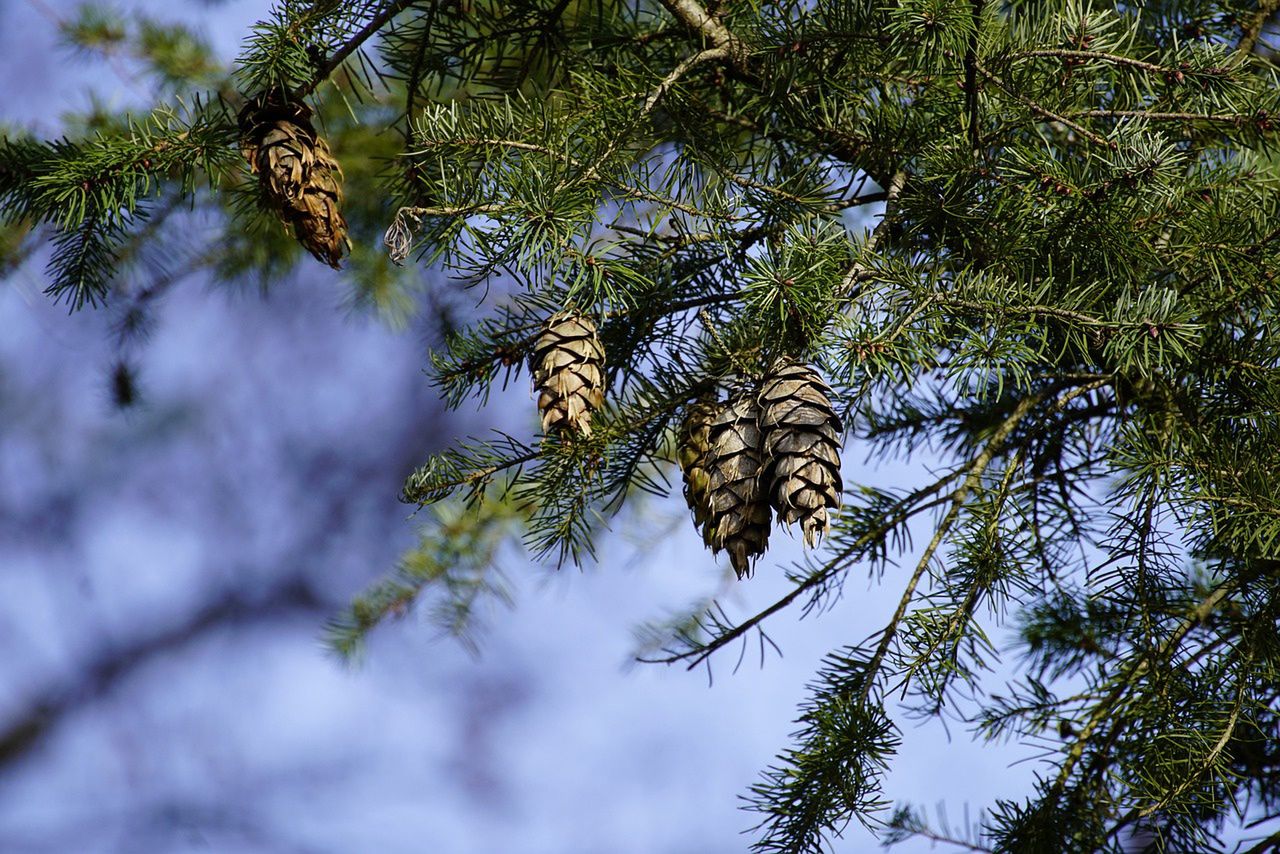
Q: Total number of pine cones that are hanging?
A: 5